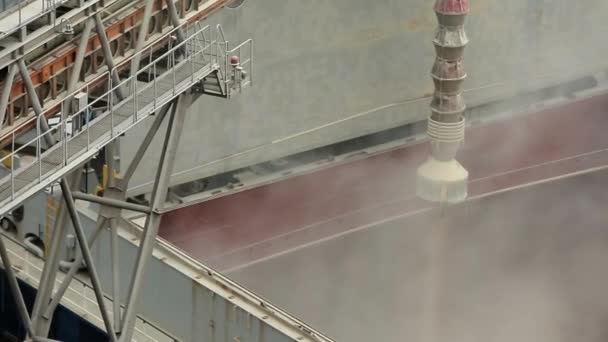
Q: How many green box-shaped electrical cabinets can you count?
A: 0